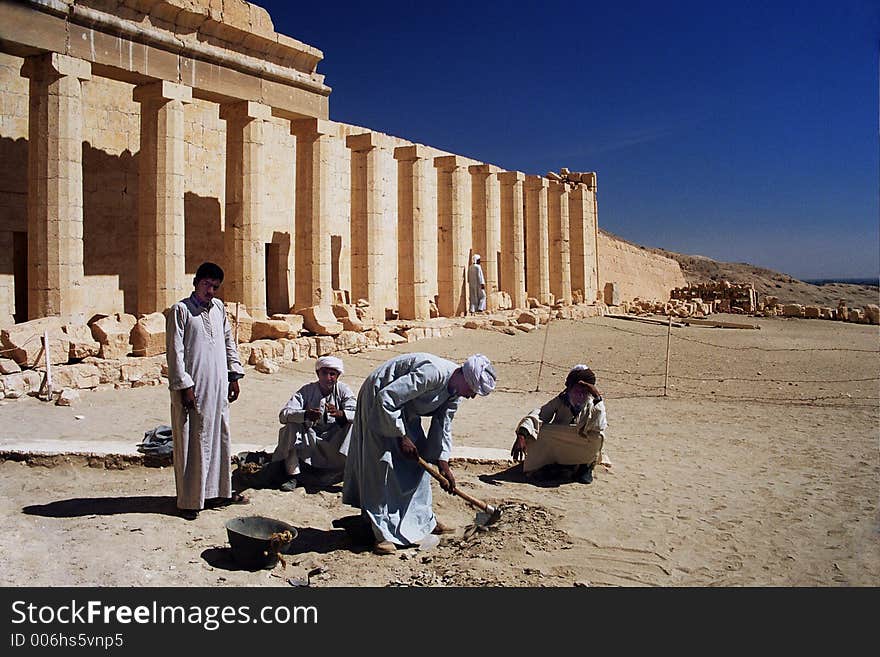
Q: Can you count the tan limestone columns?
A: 12